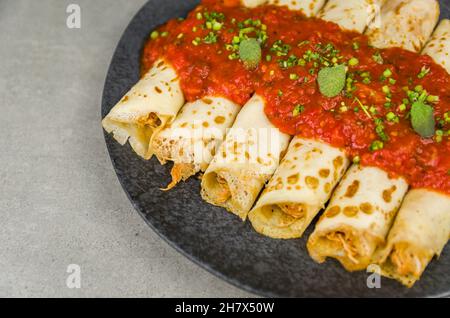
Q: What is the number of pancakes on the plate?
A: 6